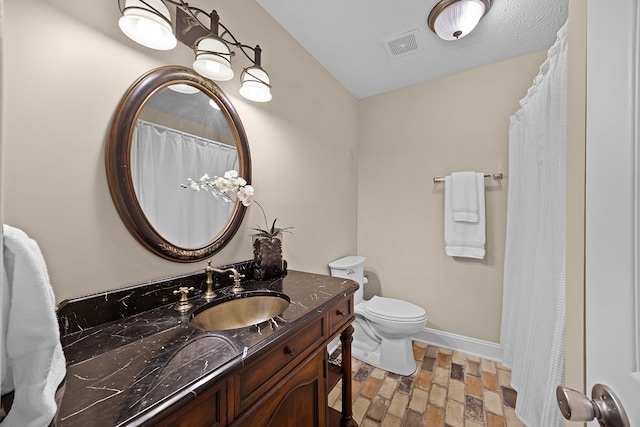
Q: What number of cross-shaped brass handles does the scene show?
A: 2